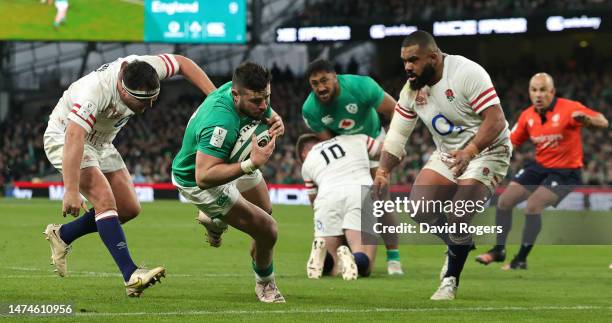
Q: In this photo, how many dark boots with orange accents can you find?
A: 2